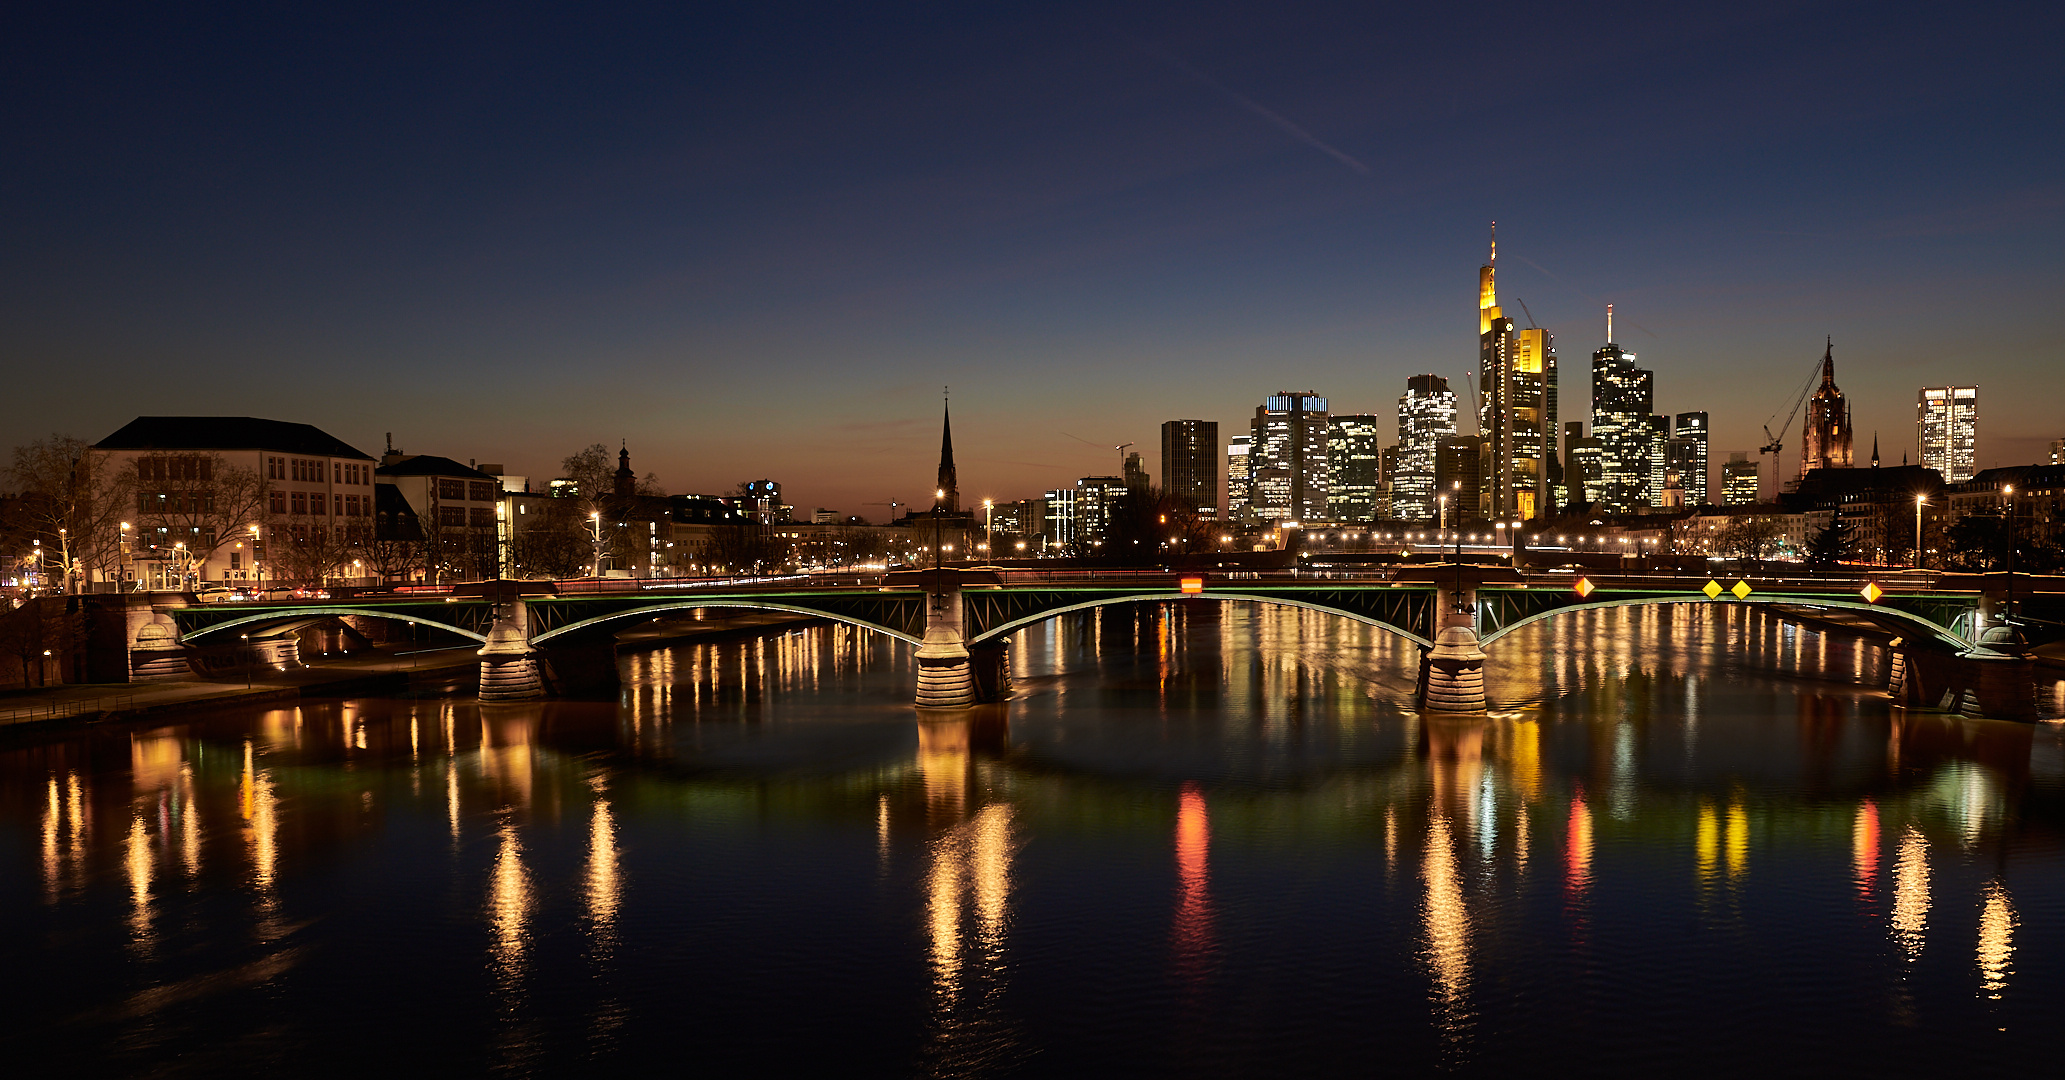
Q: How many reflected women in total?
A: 0